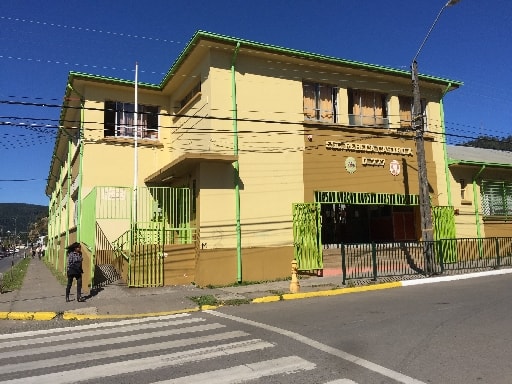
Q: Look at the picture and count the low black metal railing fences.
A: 1